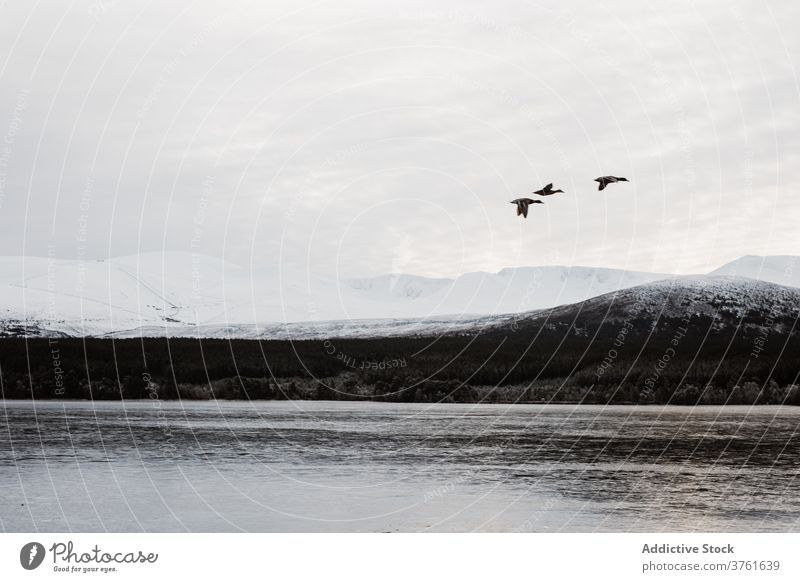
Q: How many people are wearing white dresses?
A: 0